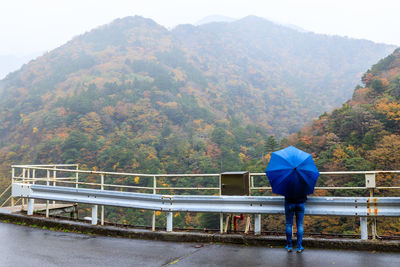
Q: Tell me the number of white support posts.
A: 5